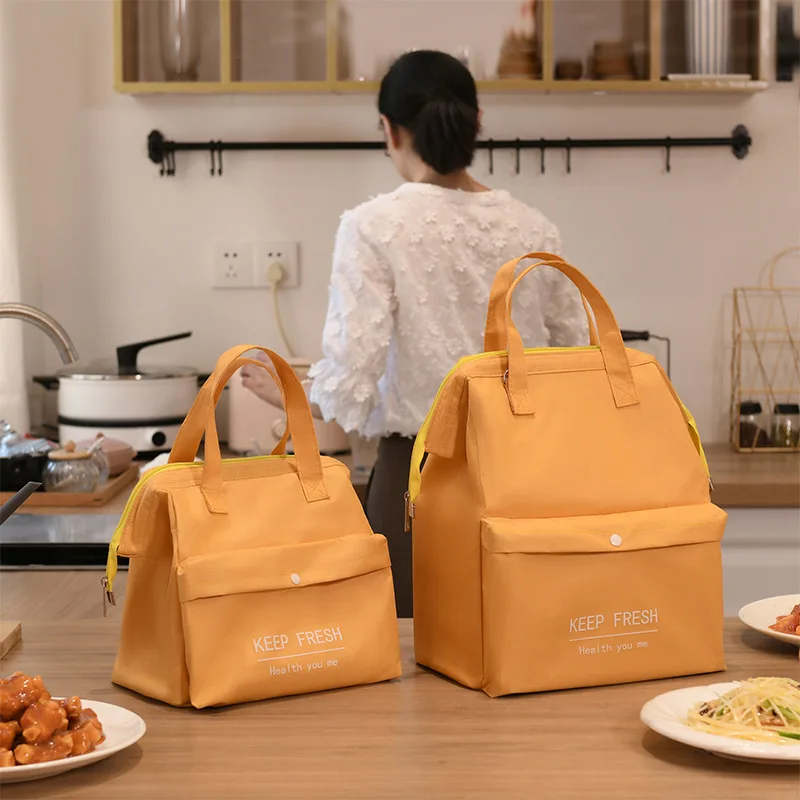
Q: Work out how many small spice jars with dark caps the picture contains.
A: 2